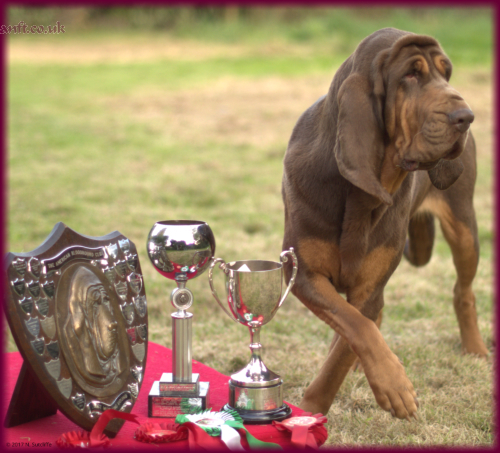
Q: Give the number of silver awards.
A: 2